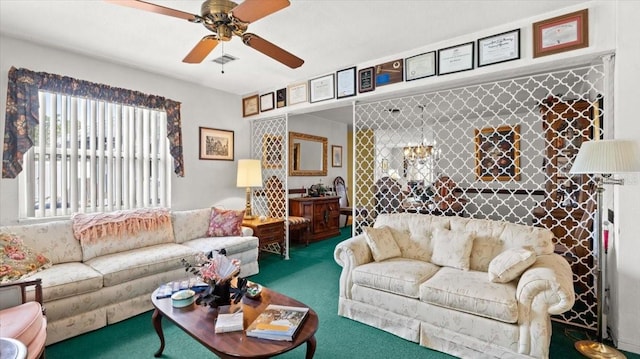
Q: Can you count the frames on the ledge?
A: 12